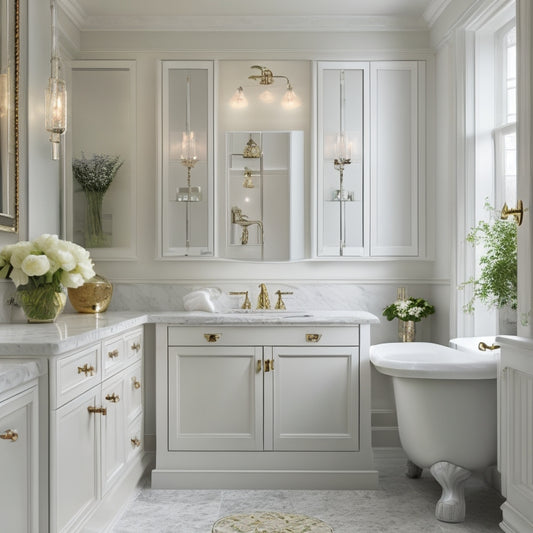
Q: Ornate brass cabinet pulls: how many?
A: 12